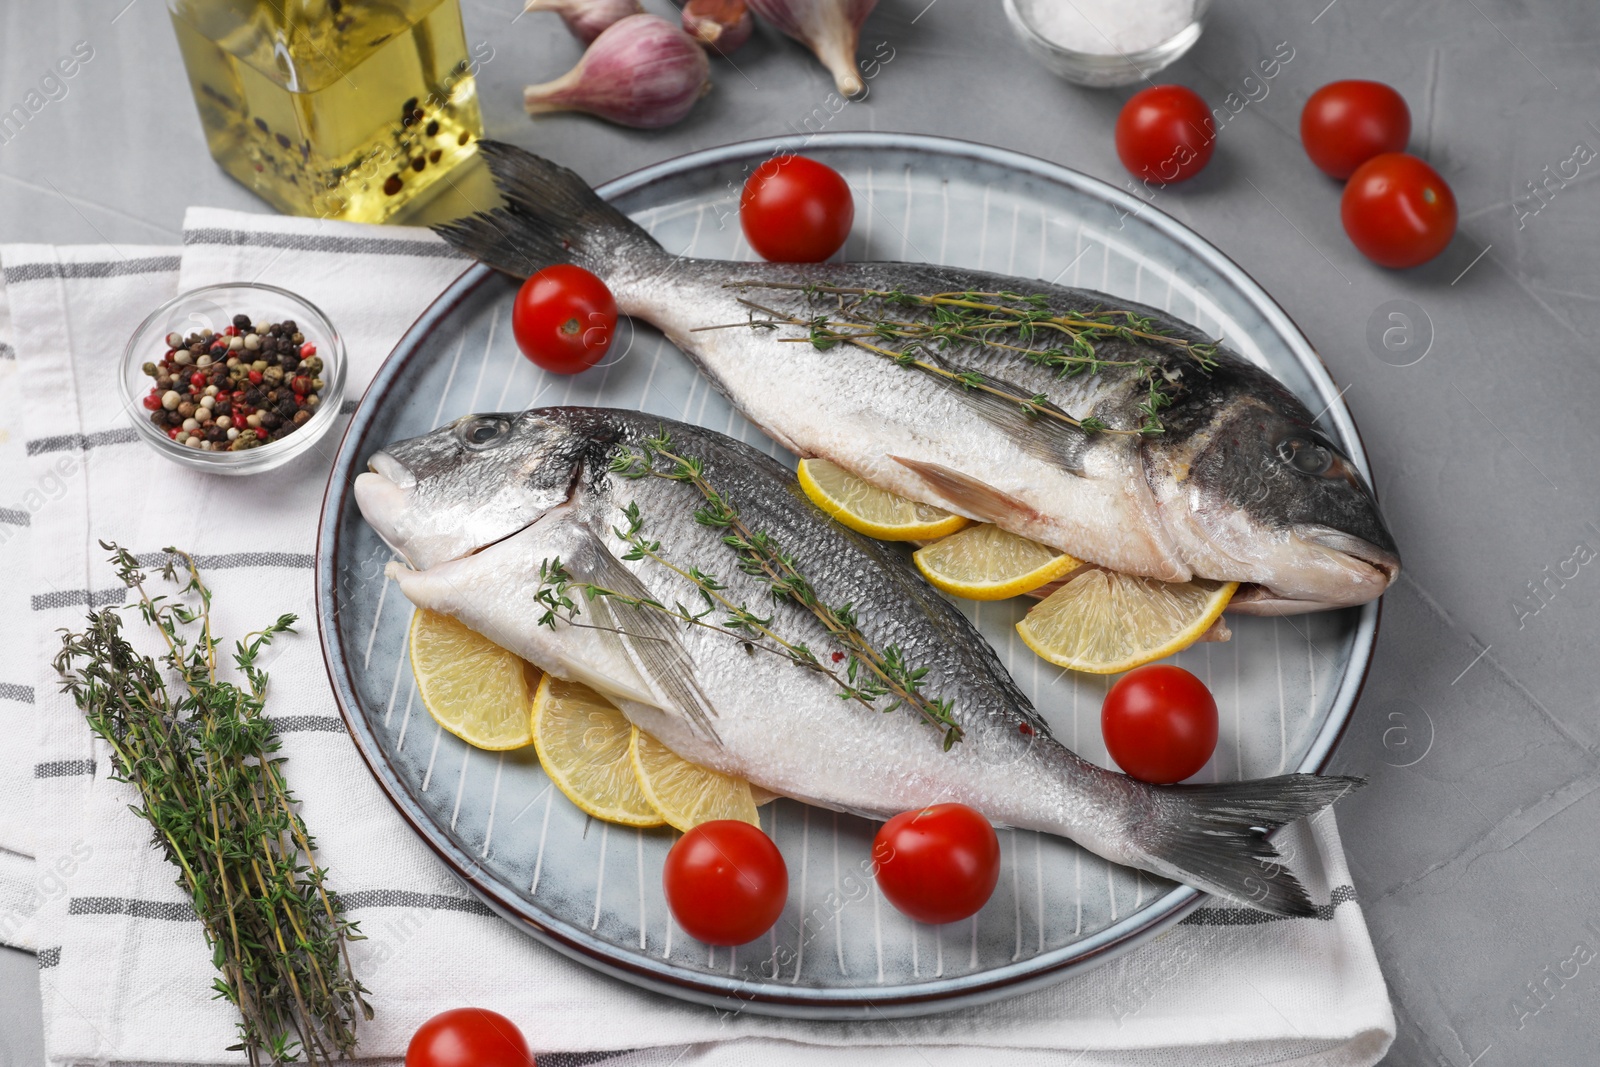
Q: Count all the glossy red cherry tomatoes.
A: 9